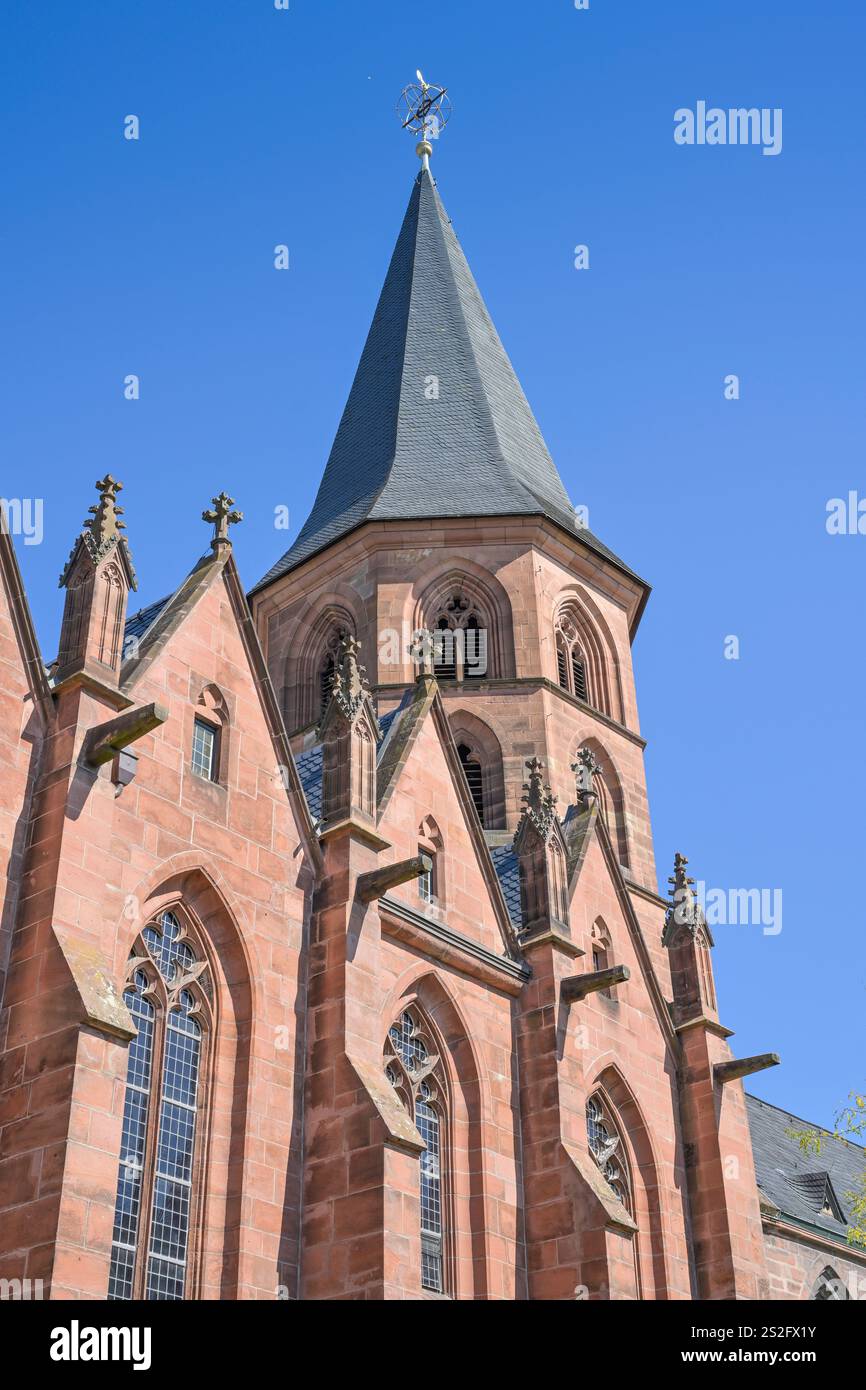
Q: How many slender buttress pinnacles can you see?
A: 4